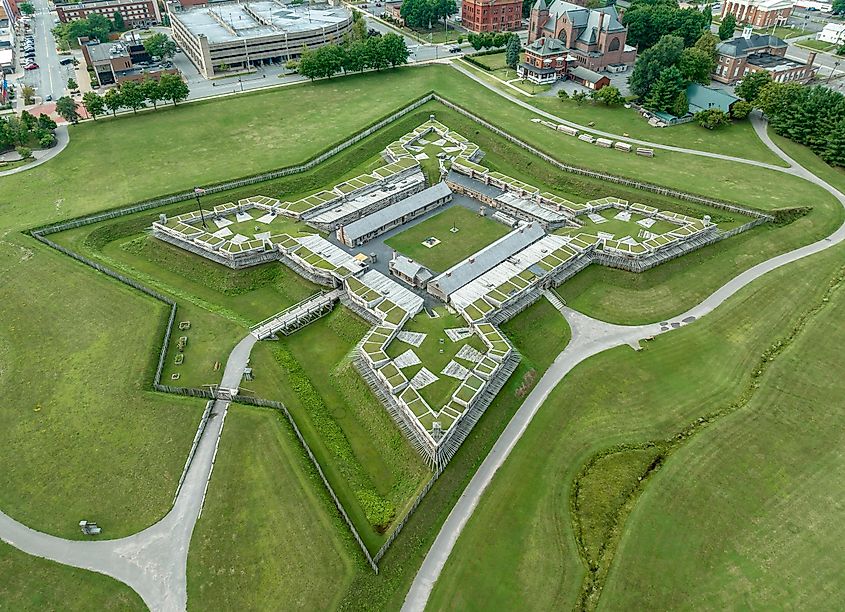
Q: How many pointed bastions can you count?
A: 4